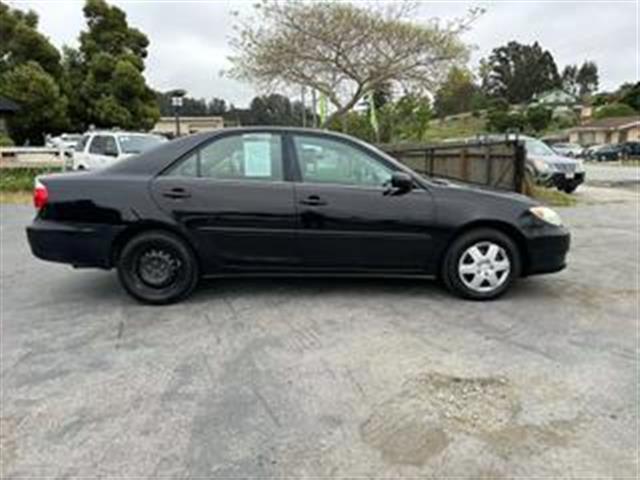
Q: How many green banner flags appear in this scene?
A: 2